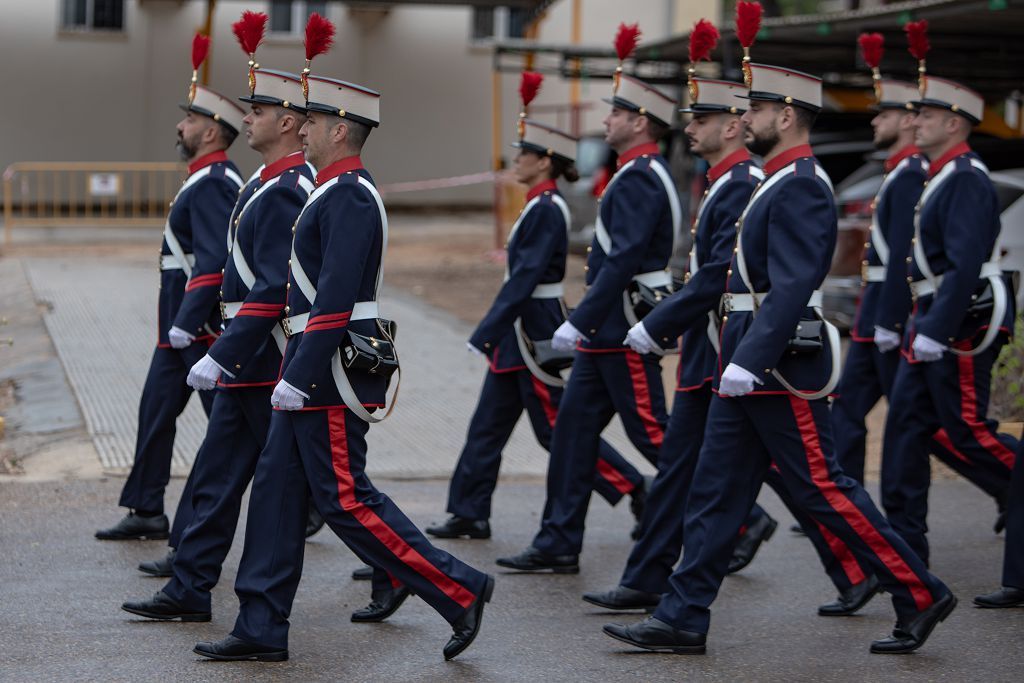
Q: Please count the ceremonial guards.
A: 9